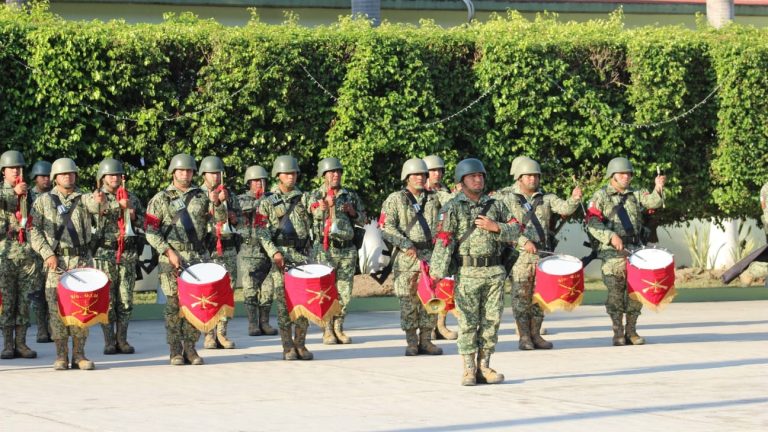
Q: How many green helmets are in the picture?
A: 15